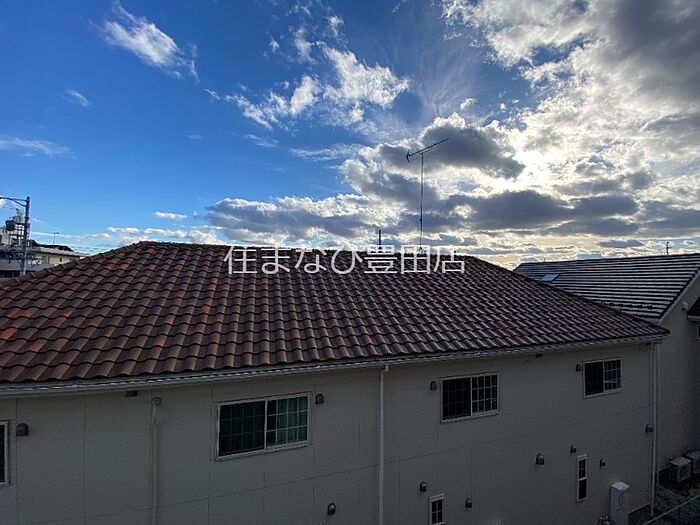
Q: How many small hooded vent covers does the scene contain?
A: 11